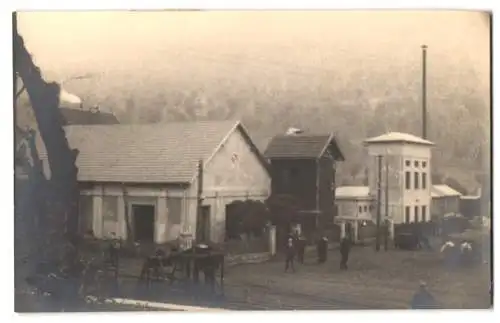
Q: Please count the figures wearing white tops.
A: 2